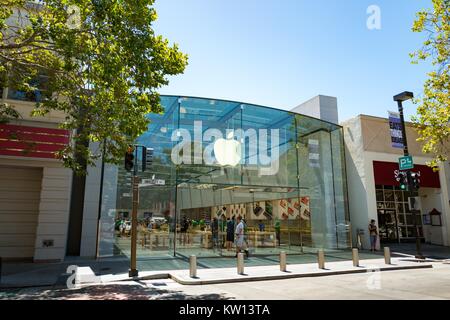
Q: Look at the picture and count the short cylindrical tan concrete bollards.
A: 6